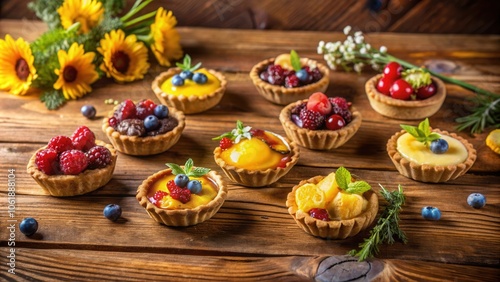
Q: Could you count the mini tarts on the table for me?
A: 10